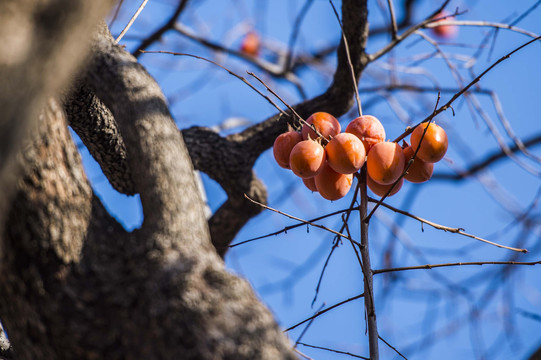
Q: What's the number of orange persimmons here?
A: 13